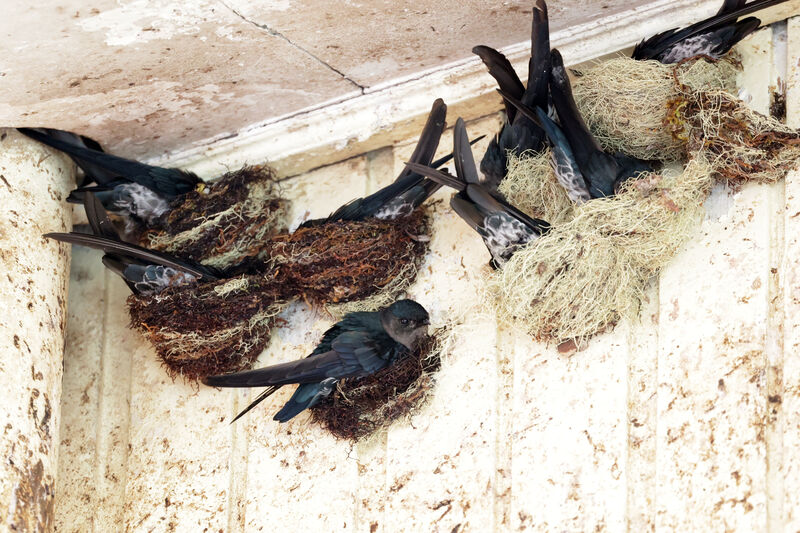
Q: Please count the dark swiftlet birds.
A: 8